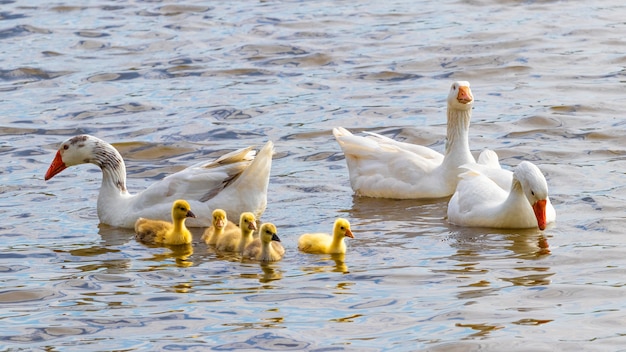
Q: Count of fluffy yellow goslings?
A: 5